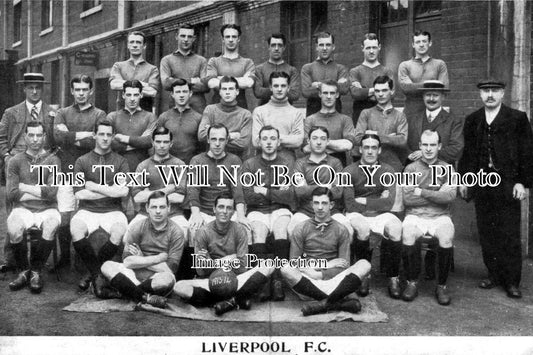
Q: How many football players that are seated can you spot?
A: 11